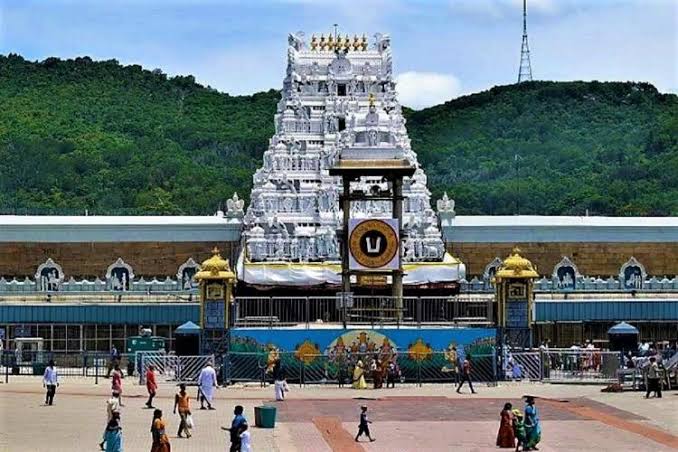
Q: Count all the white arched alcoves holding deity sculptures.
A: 6